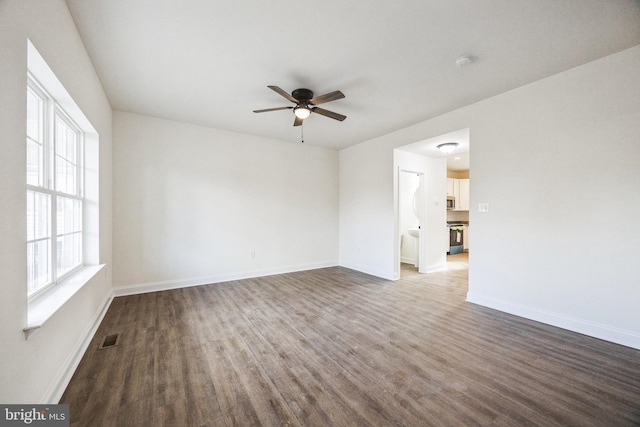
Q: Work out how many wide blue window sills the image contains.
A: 0